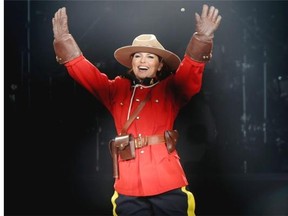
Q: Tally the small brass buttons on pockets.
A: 2